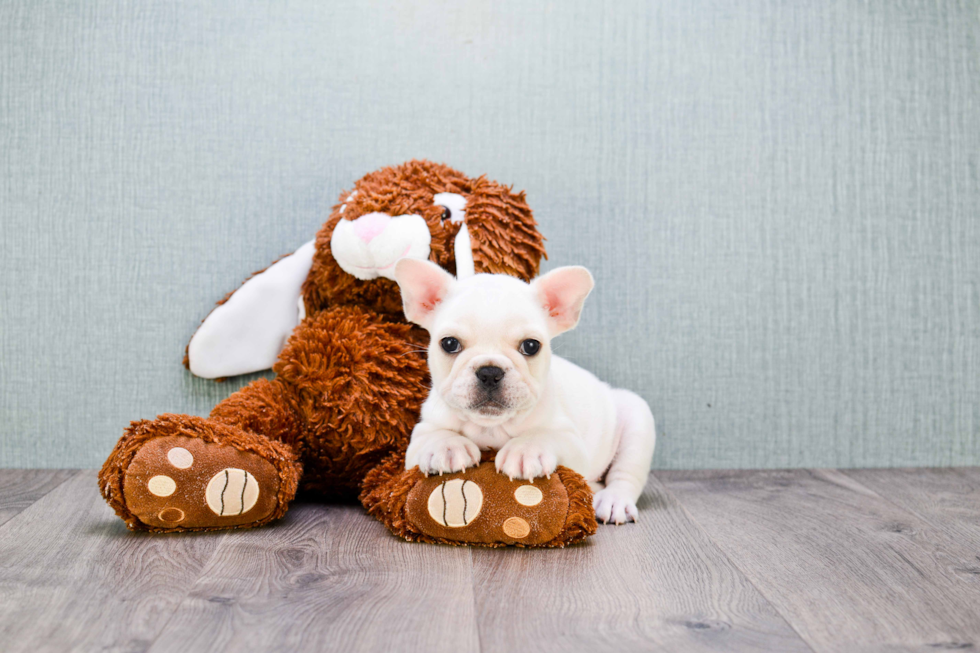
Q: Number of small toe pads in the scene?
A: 5